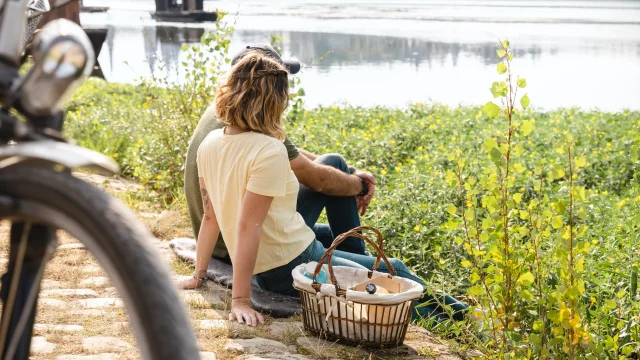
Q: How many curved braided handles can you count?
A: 2